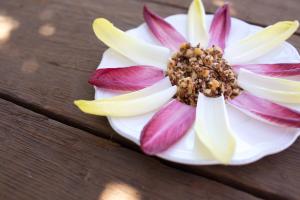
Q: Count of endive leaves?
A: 12